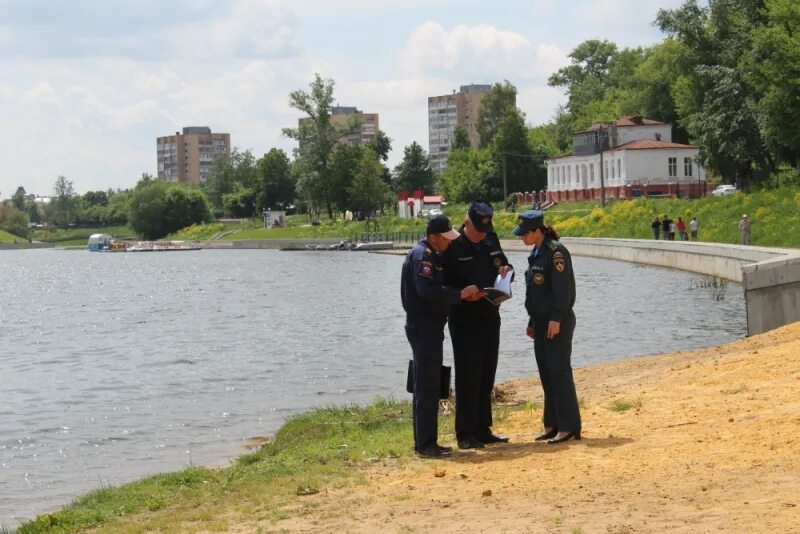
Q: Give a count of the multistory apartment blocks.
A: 3